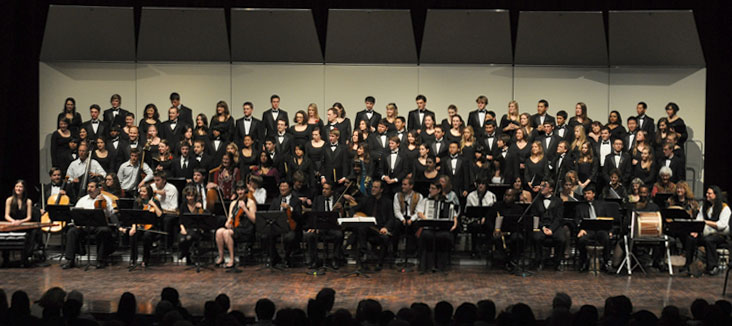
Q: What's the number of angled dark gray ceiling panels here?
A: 7